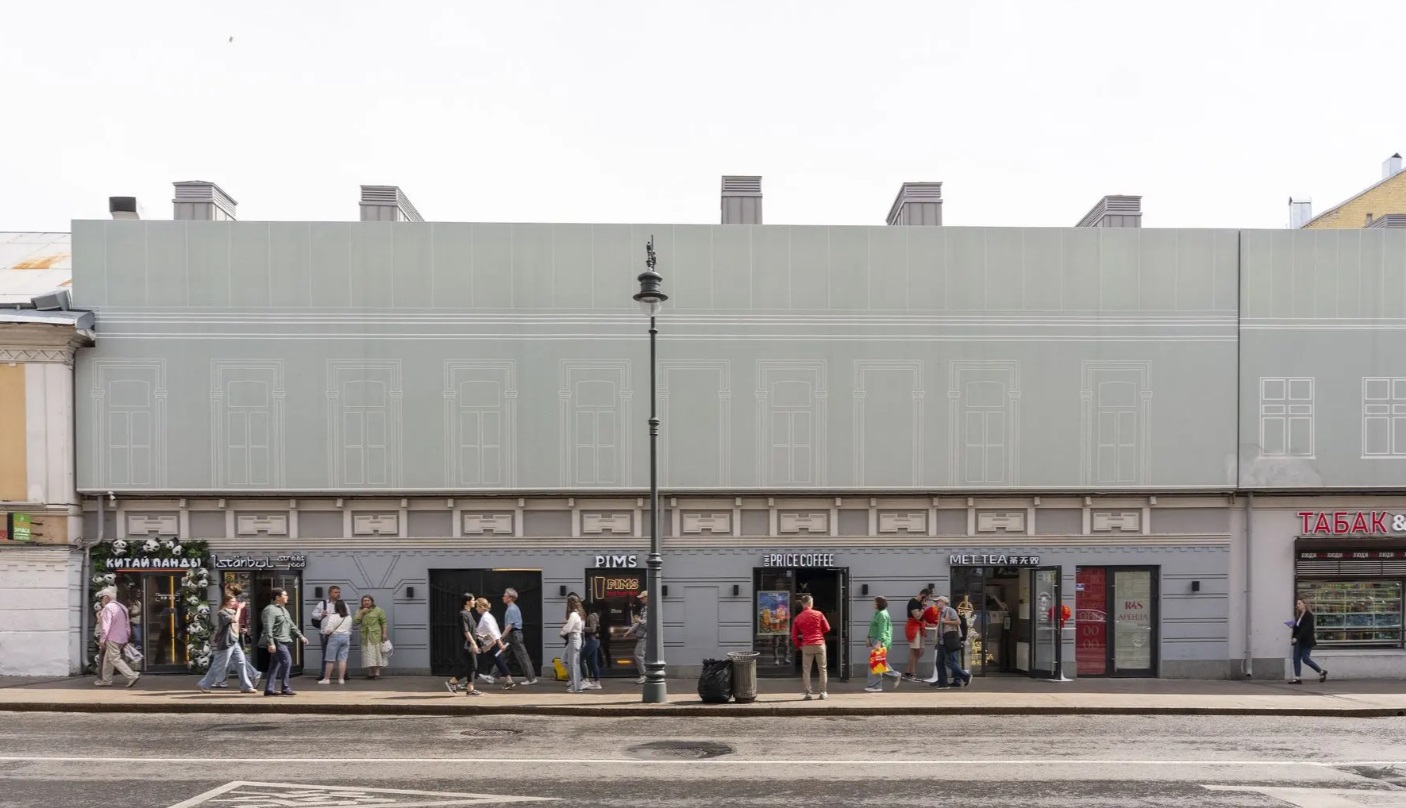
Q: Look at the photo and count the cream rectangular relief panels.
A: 10